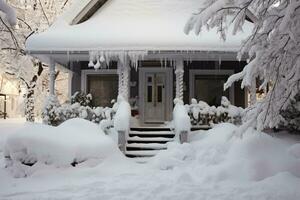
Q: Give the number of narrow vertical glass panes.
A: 2